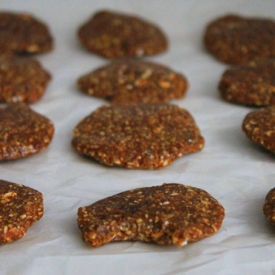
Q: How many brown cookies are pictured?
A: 12